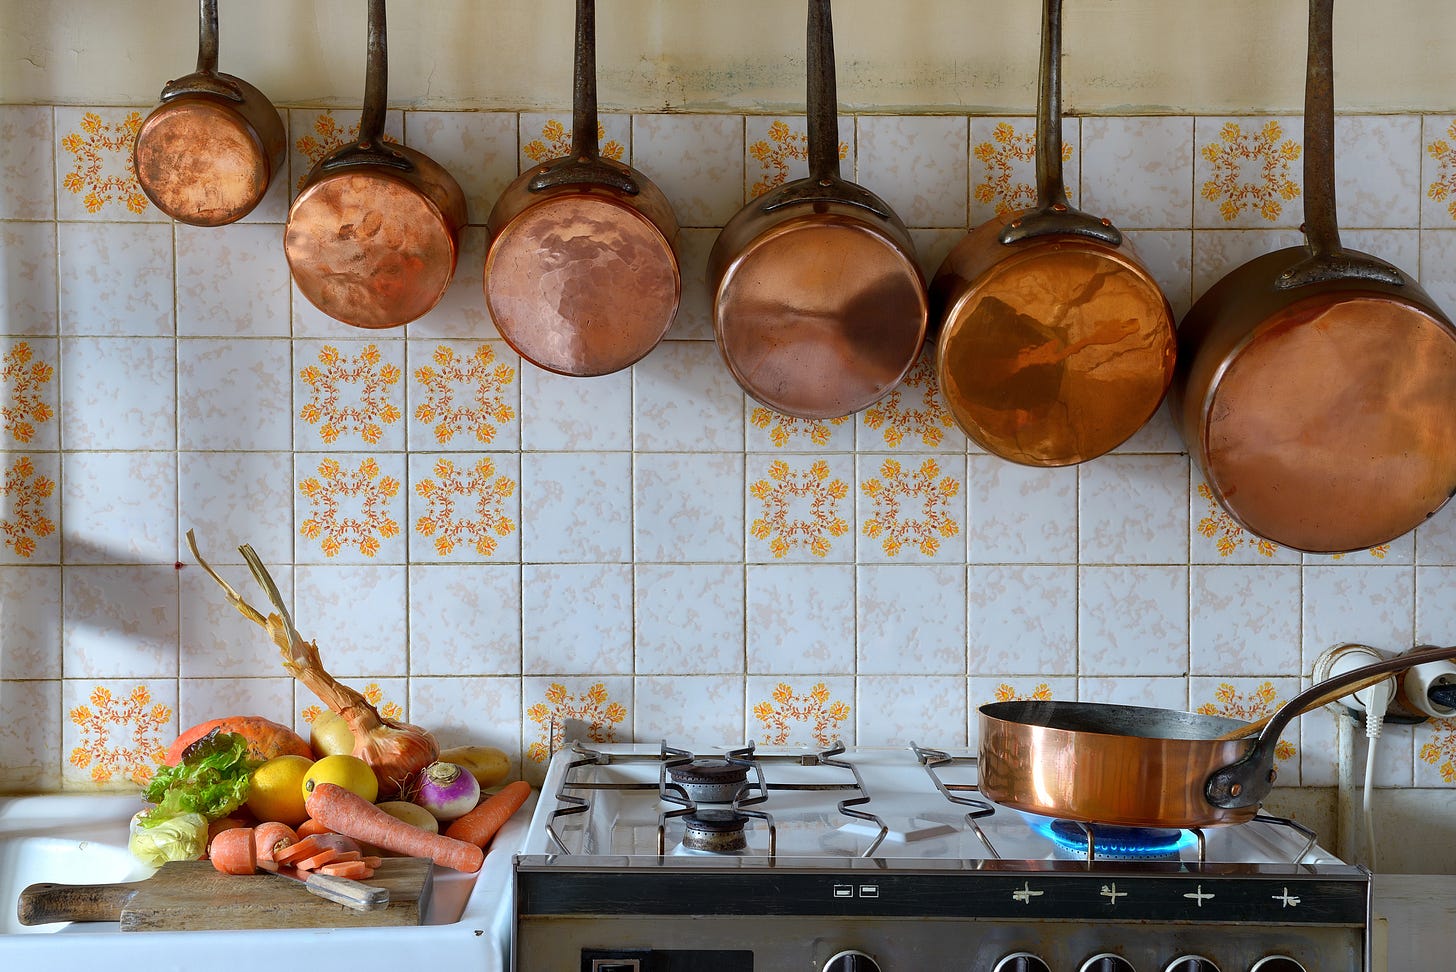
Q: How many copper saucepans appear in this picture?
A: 7